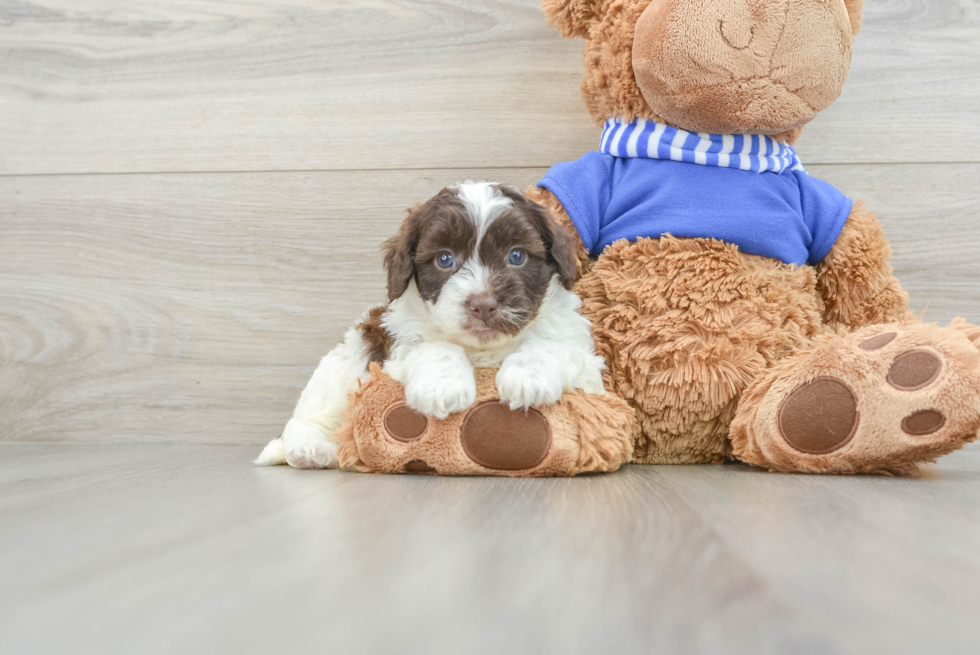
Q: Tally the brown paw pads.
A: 7